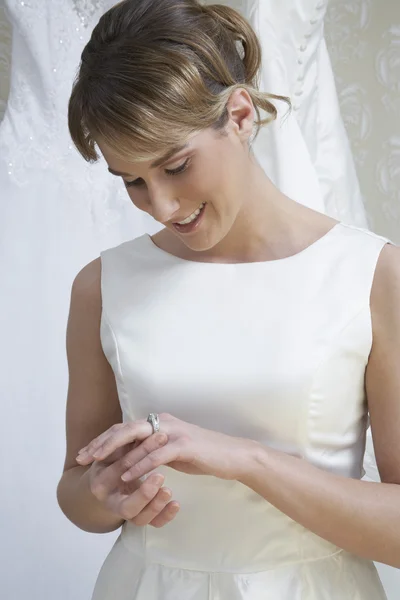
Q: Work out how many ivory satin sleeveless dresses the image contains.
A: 1